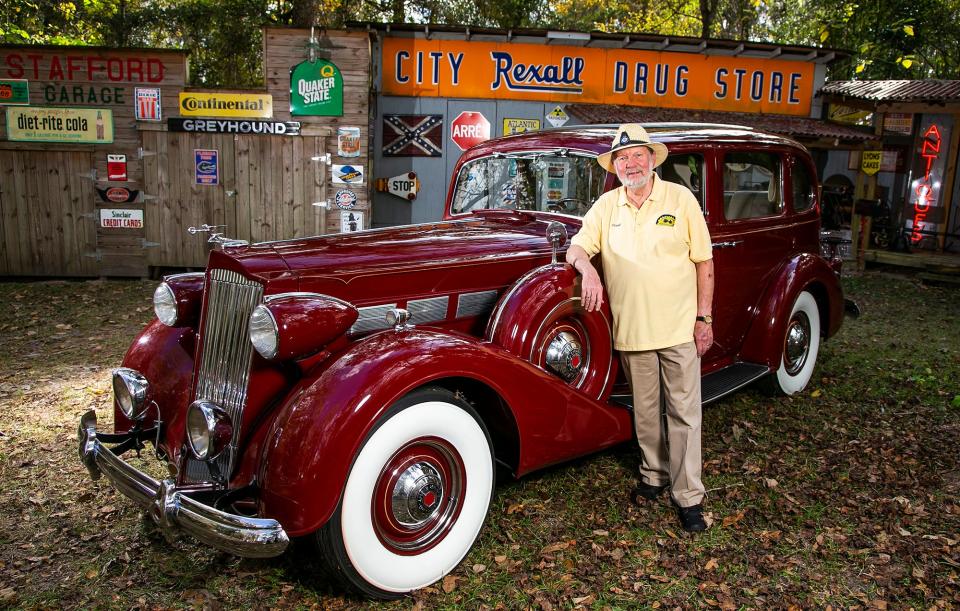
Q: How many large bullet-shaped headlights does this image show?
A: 2